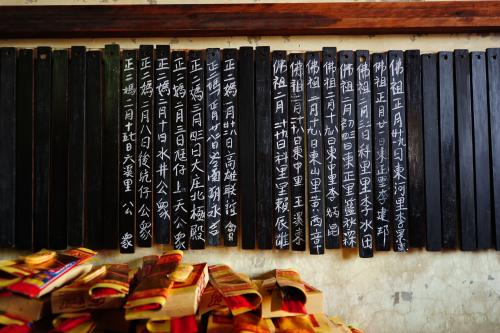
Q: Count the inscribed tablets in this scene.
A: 15